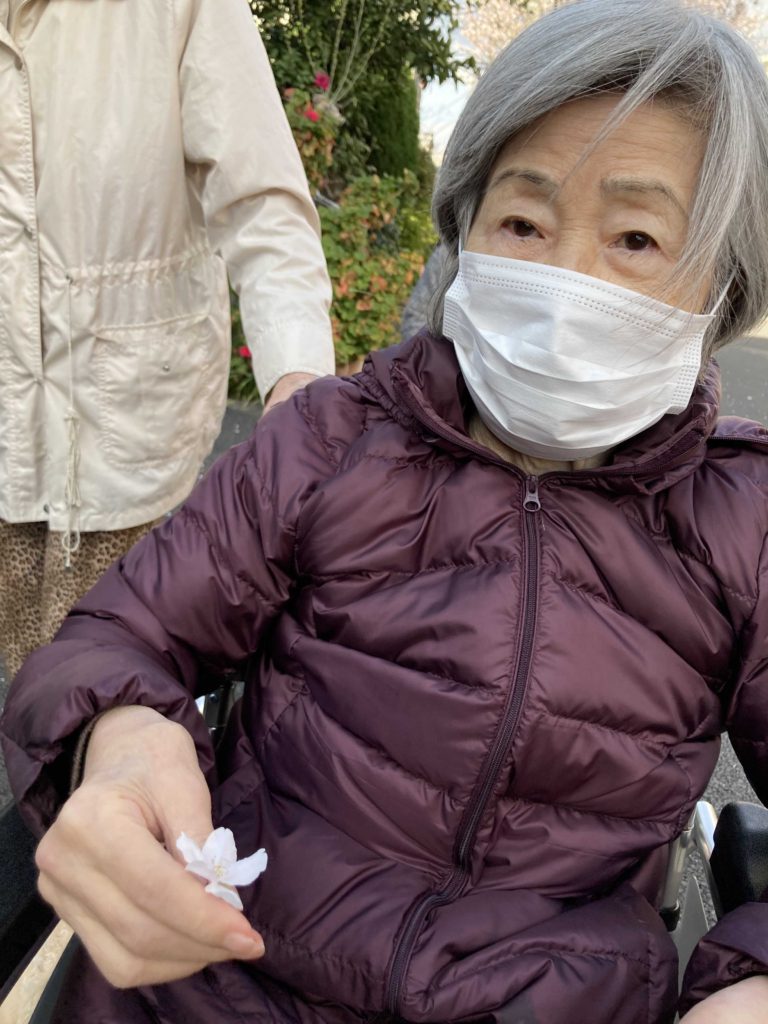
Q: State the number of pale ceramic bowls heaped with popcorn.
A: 0